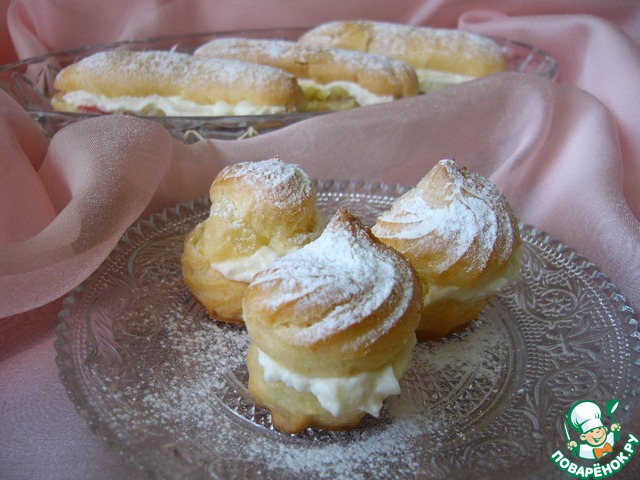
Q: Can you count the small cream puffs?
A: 3